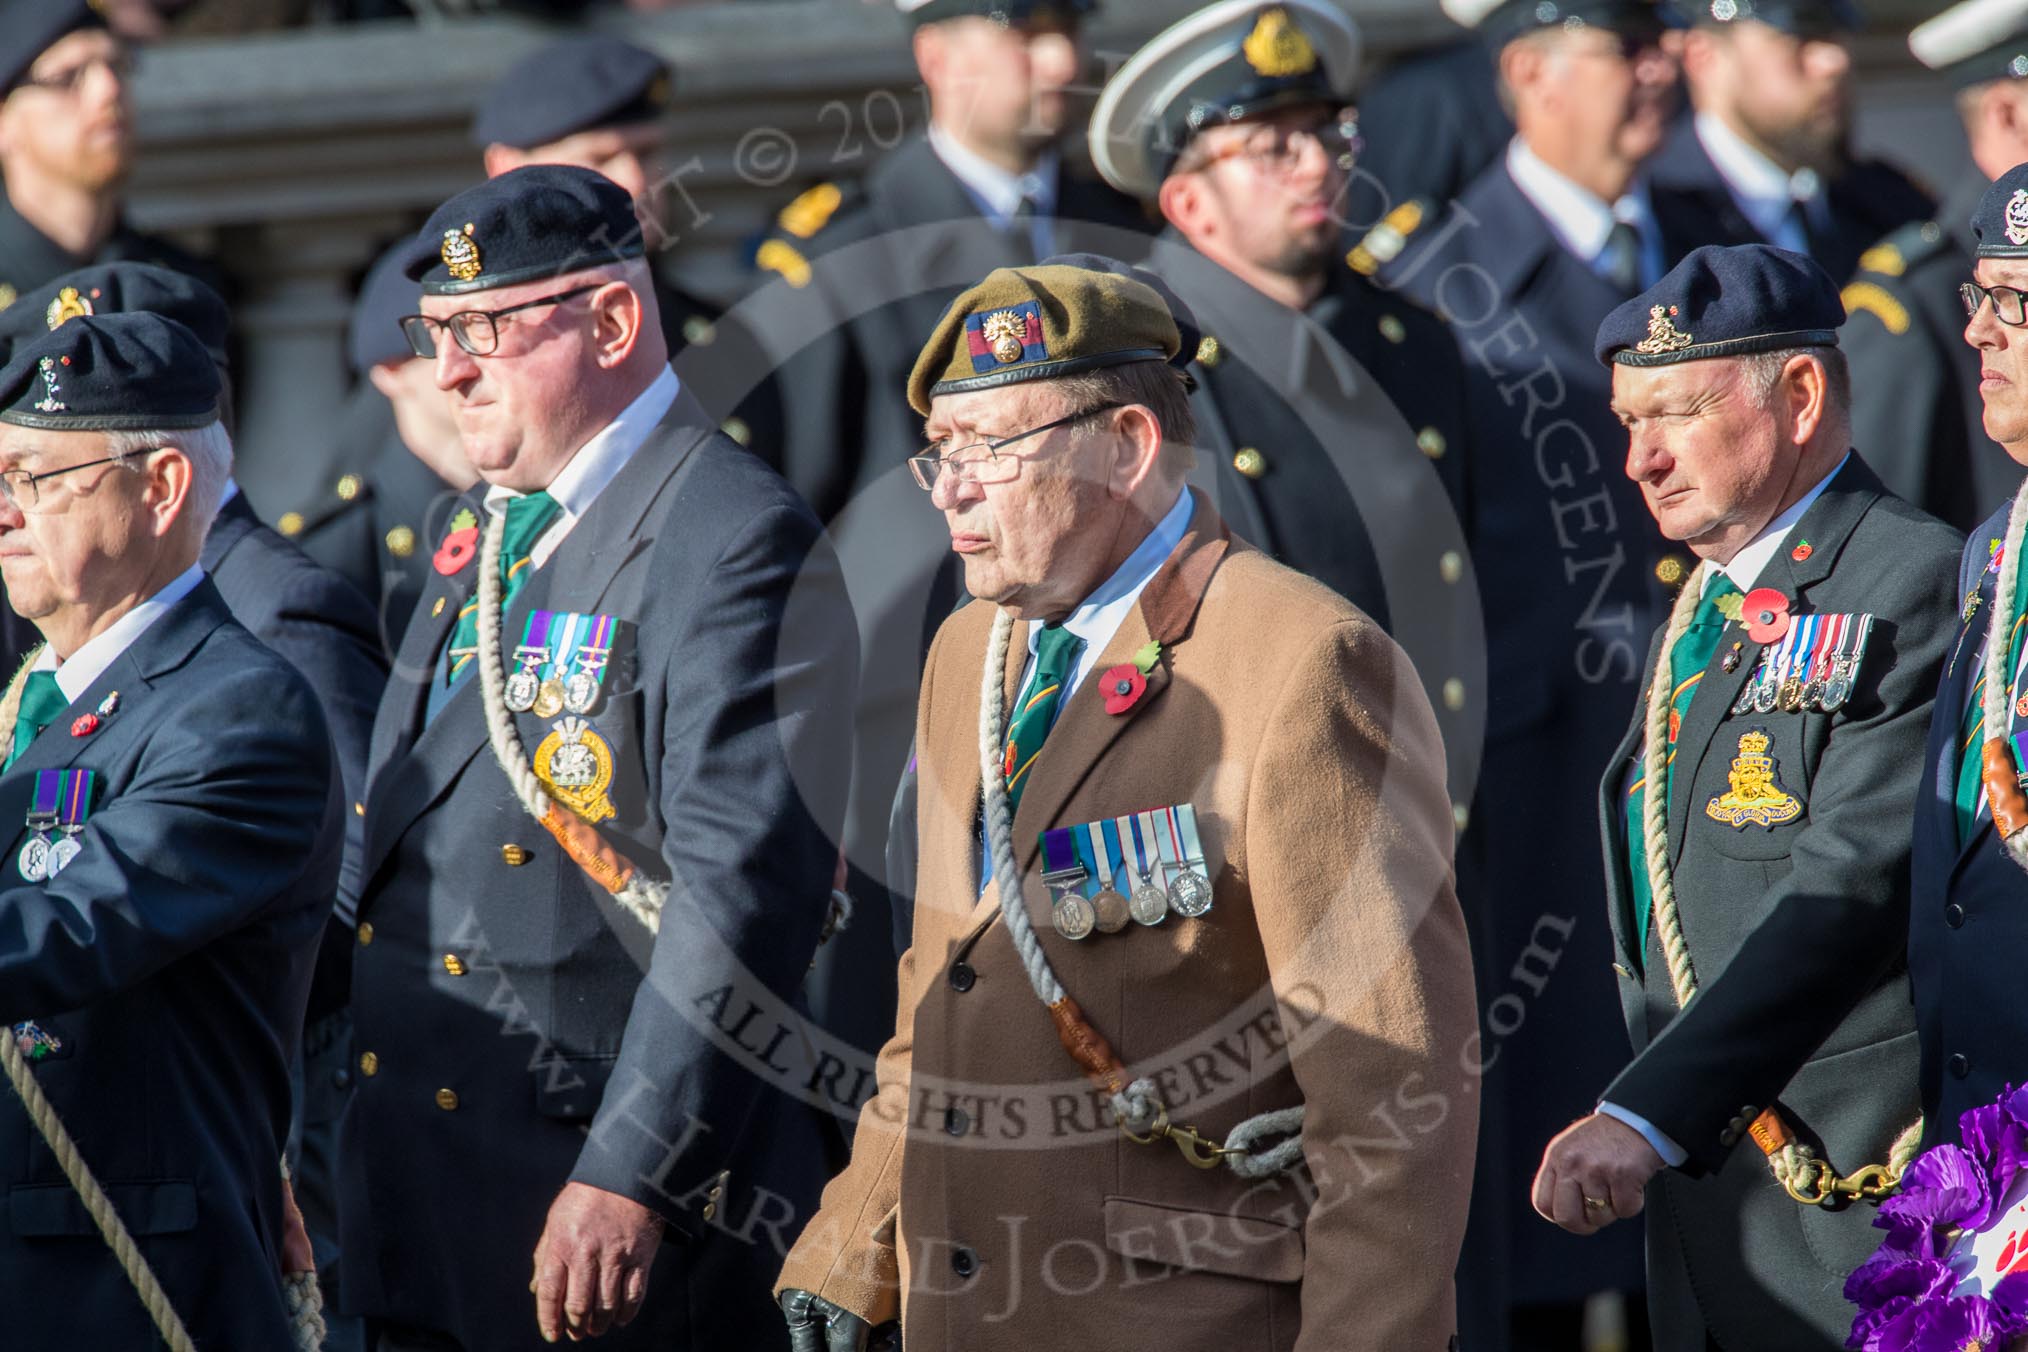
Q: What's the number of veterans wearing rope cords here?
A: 5